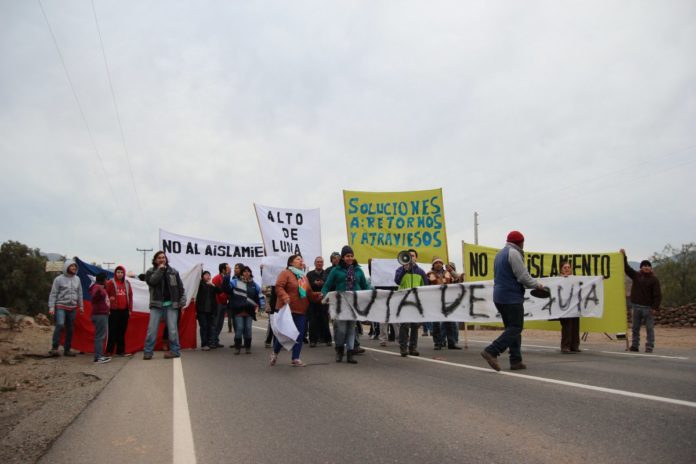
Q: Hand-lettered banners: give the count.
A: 5